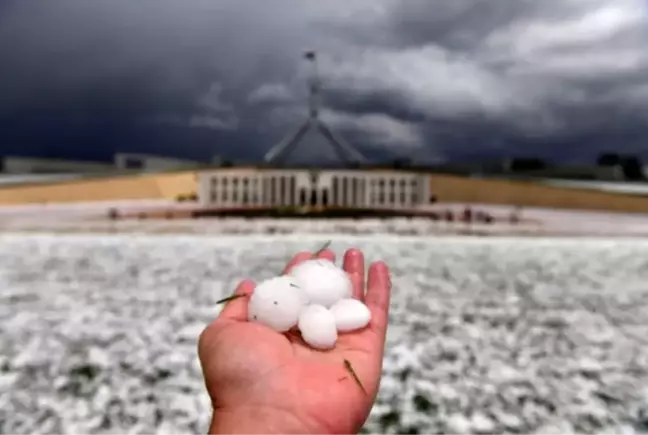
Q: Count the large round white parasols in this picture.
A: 0